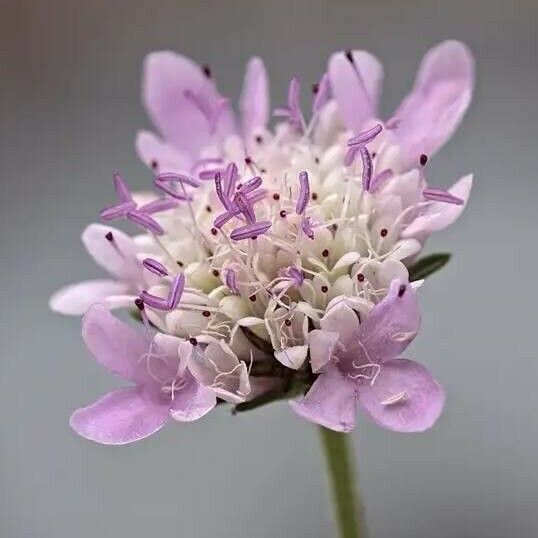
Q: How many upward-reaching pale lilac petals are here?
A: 4